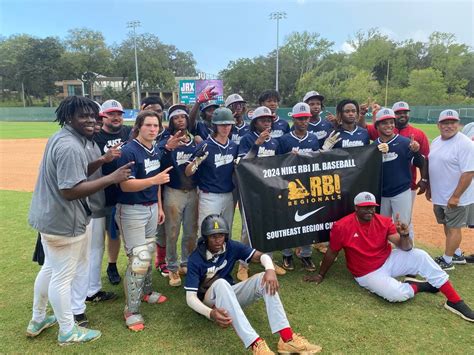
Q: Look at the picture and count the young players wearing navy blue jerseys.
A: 13